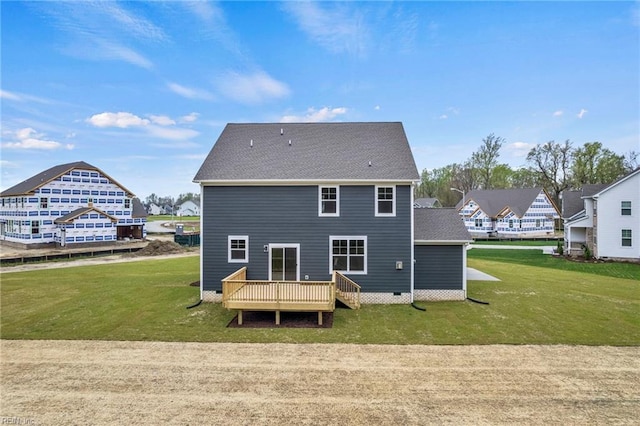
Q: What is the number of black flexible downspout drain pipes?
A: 3